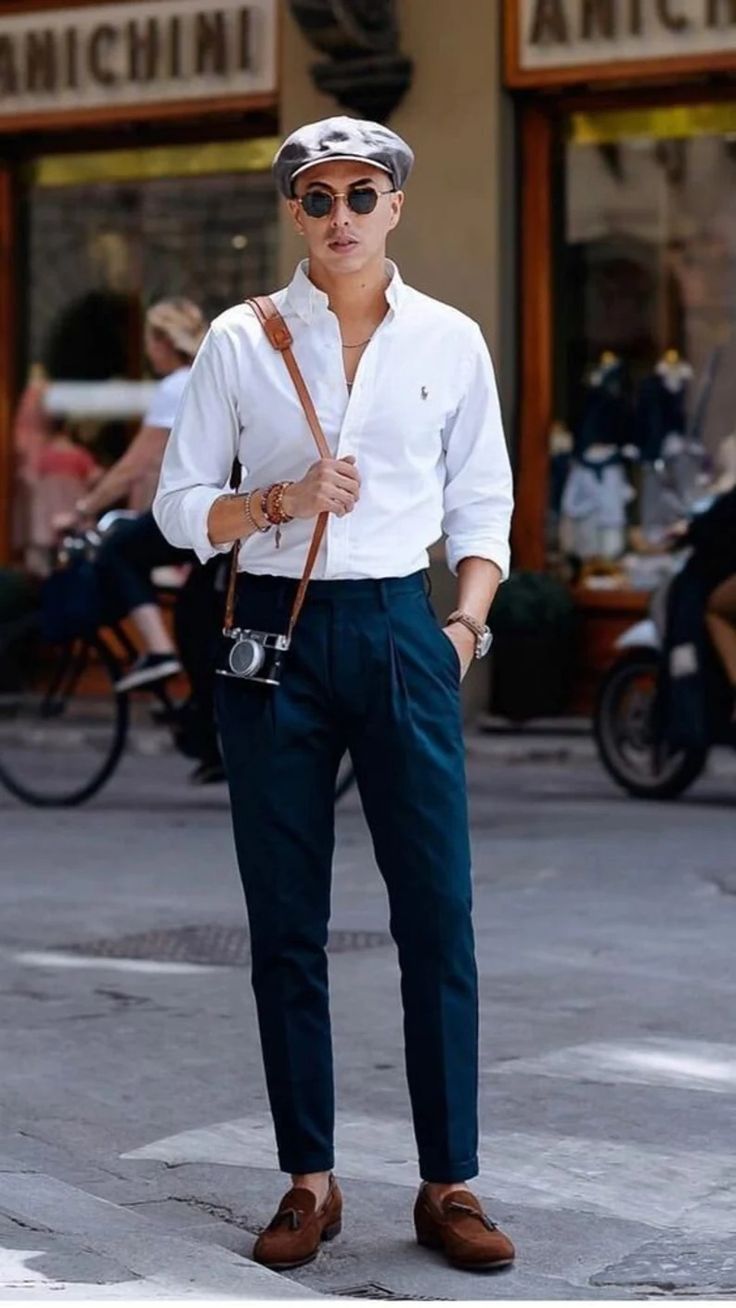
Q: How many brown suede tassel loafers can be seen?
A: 2